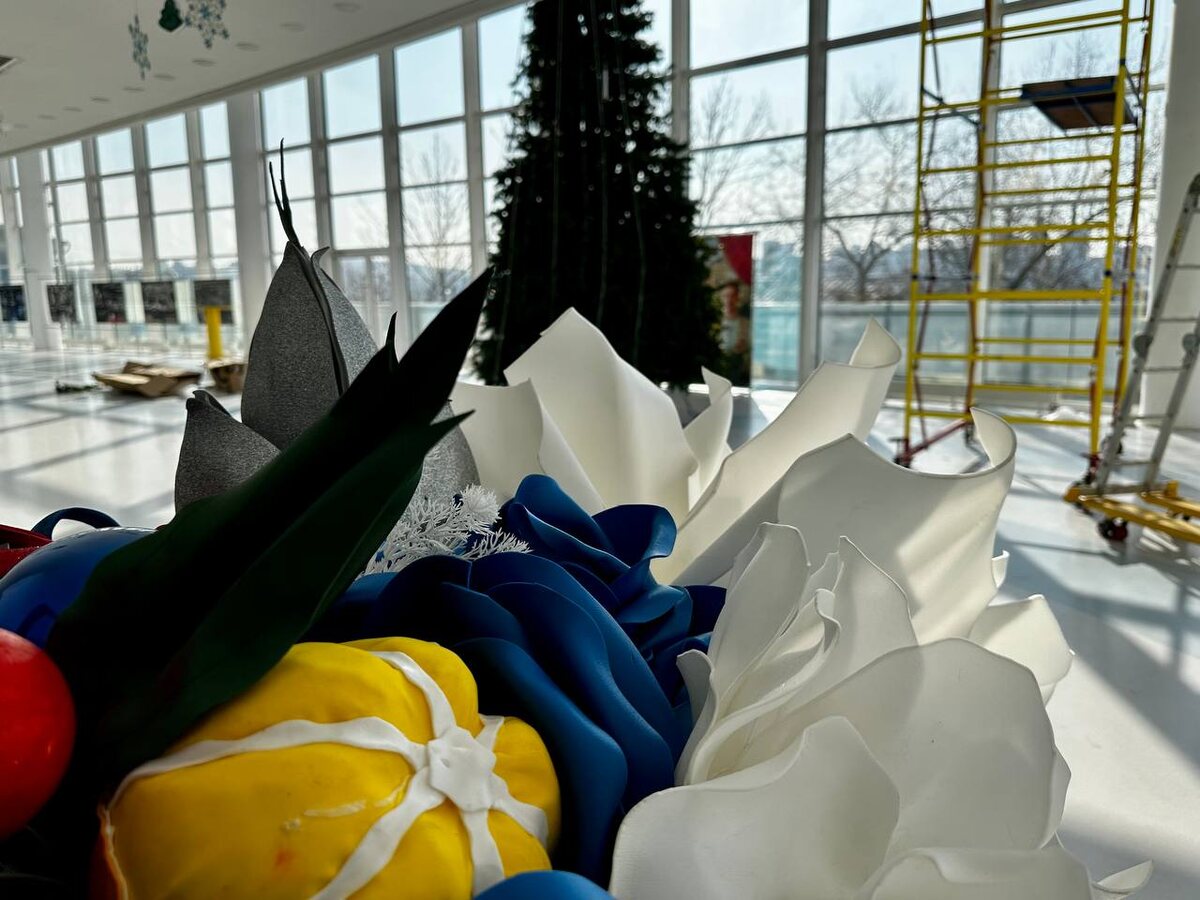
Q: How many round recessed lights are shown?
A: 10